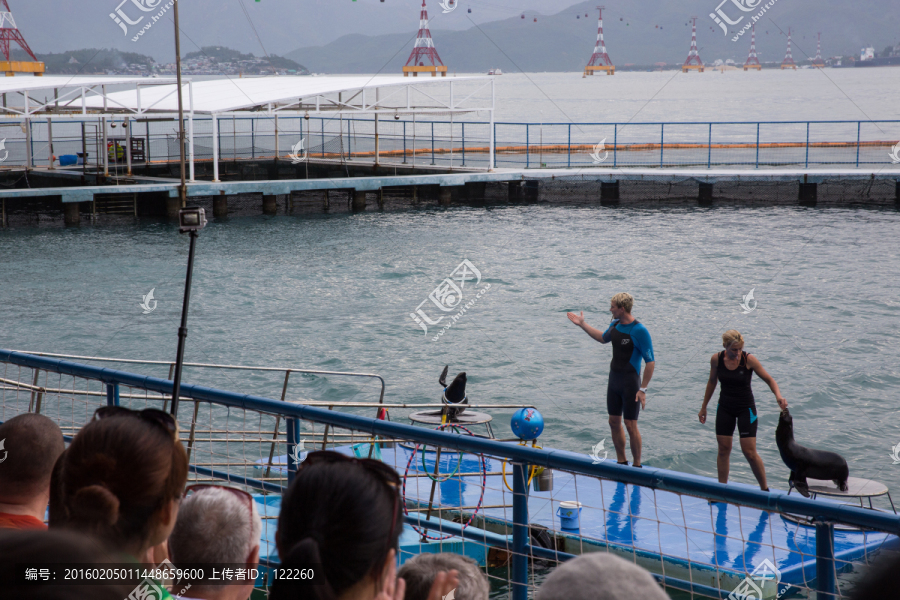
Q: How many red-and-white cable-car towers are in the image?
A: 7